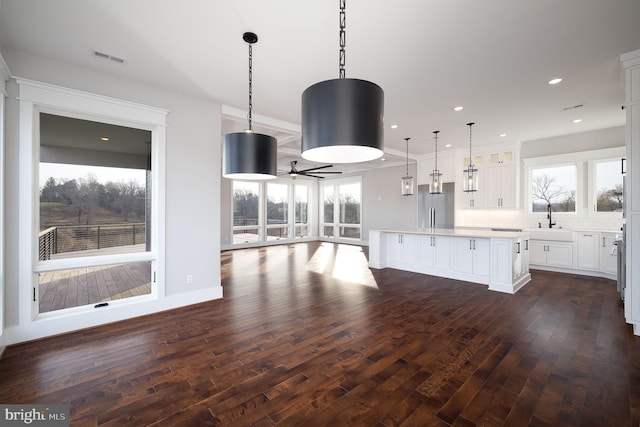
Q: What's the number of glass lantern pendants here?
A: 3